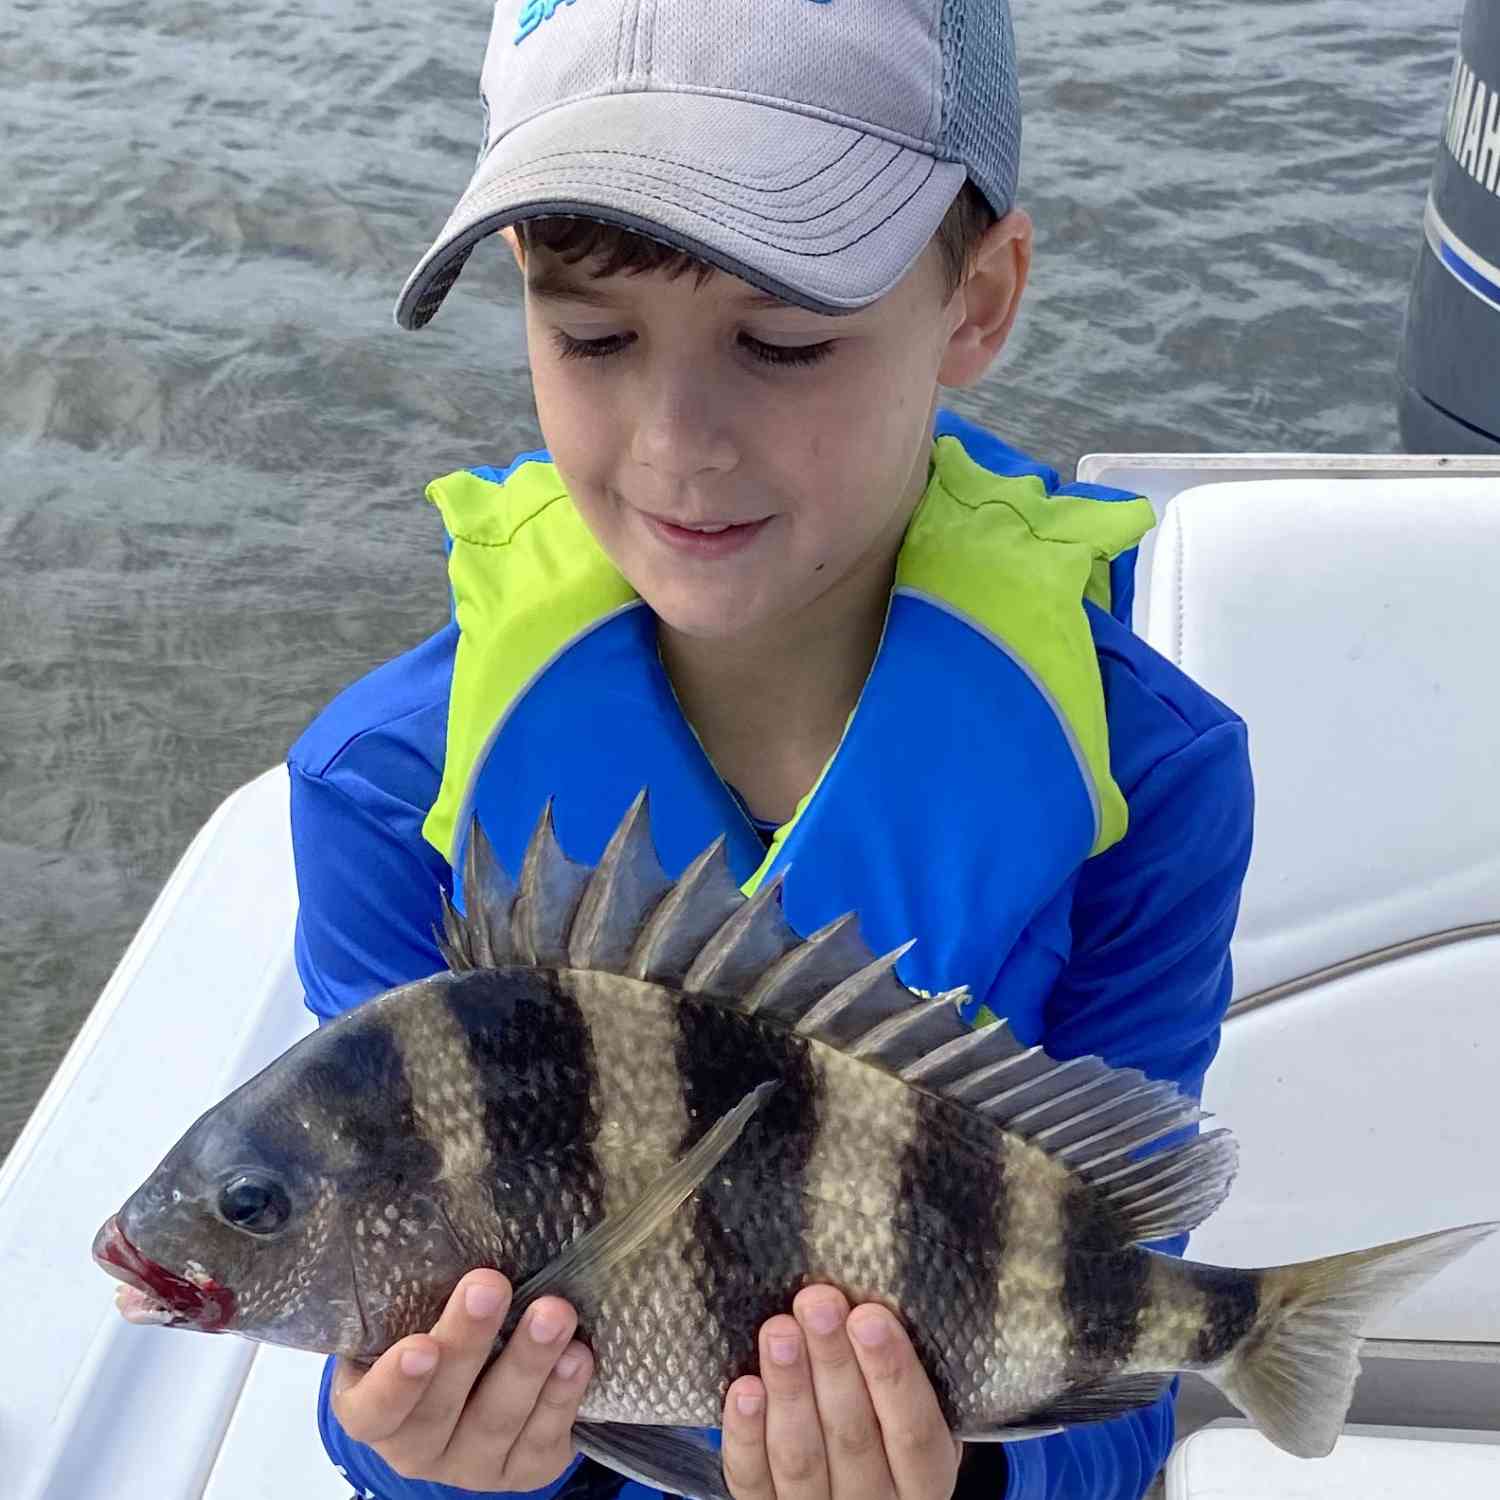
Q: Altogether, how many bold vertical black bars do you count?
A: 6